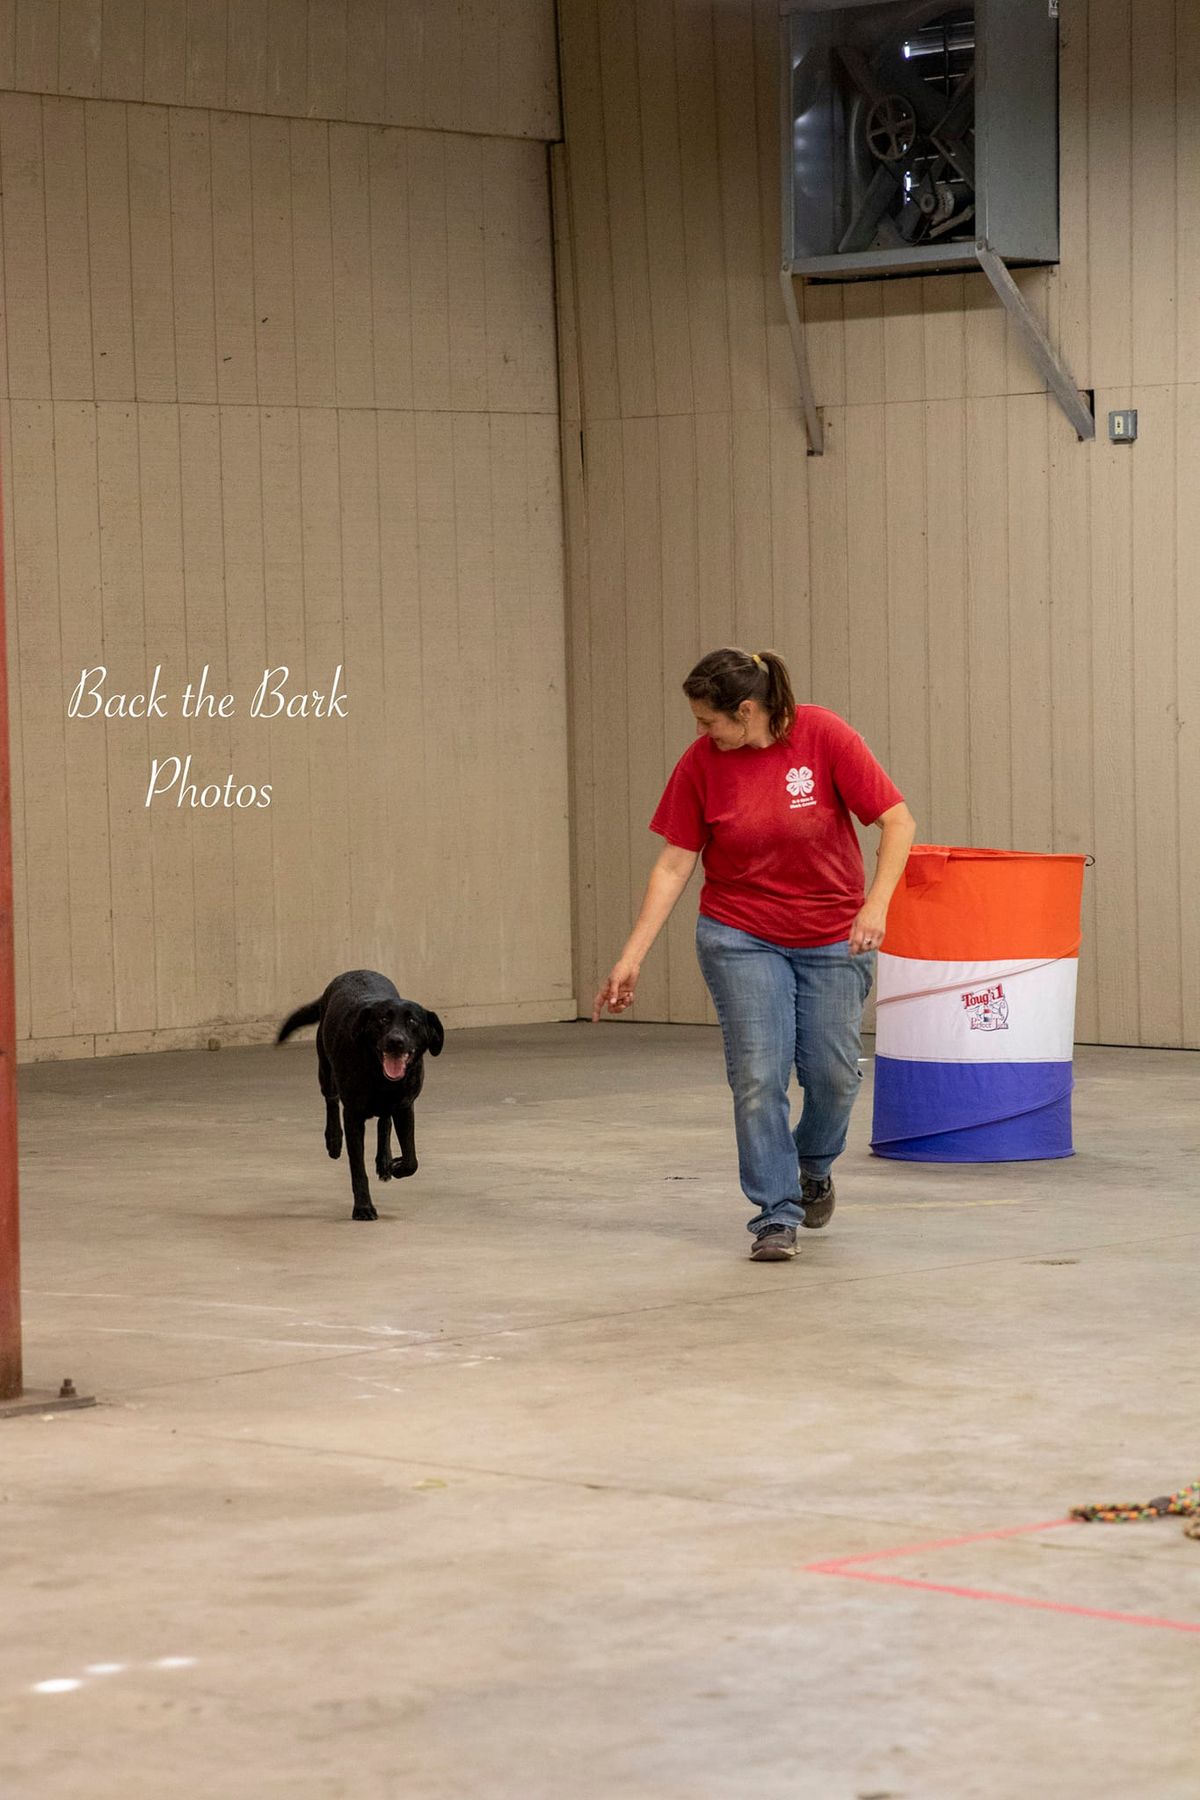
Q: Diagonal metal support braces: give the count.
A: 2